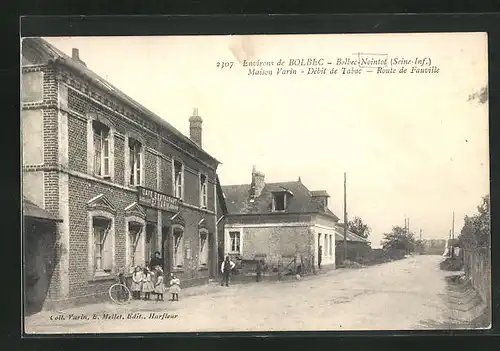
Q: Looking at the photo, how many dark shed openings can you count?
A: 1